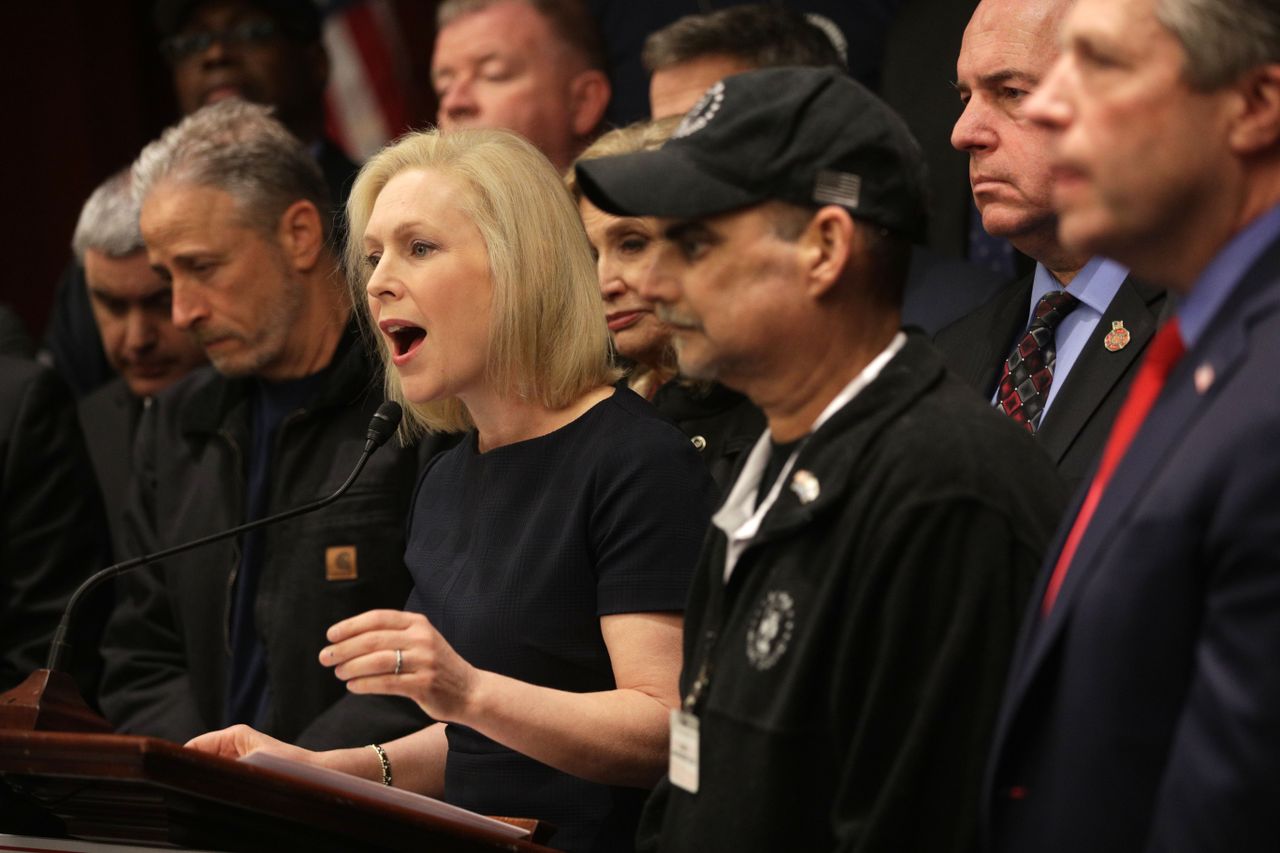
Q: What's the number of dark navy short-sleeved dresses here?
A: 1